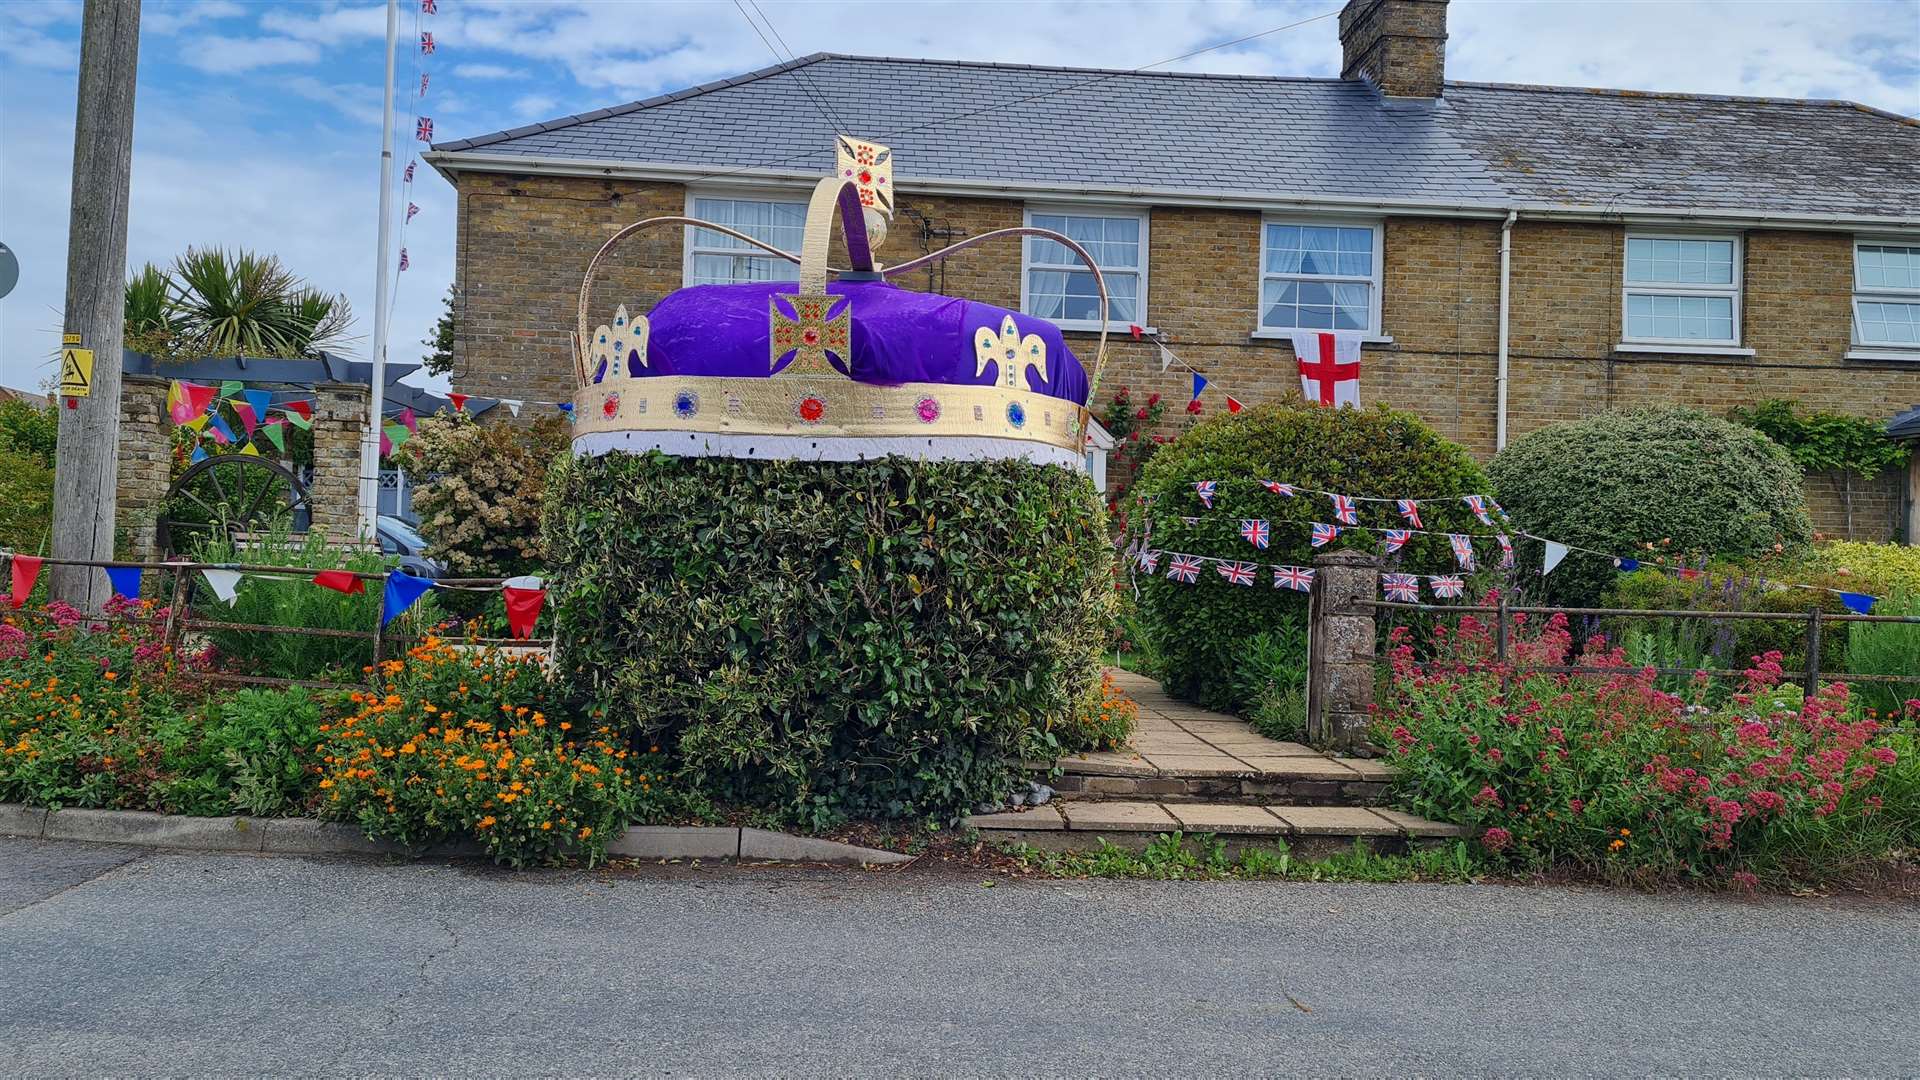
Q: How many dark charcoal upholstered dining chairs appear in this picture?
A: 0